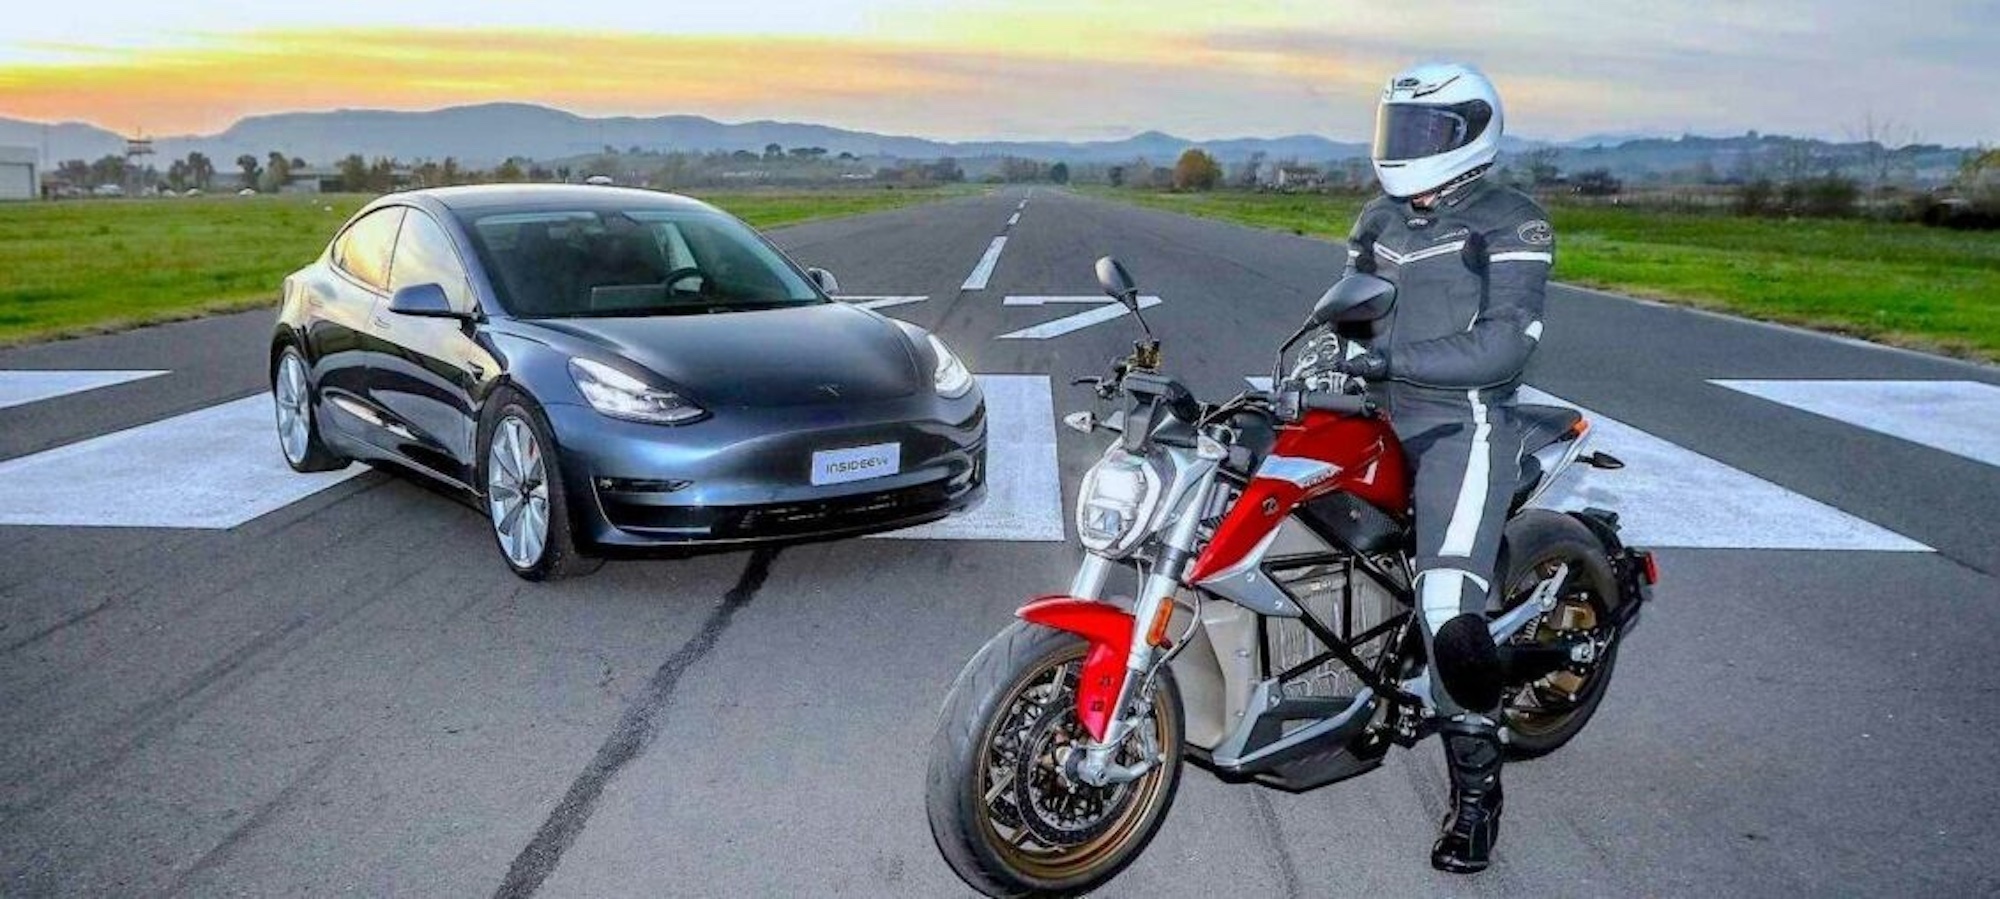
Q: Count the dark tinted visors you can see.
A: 1